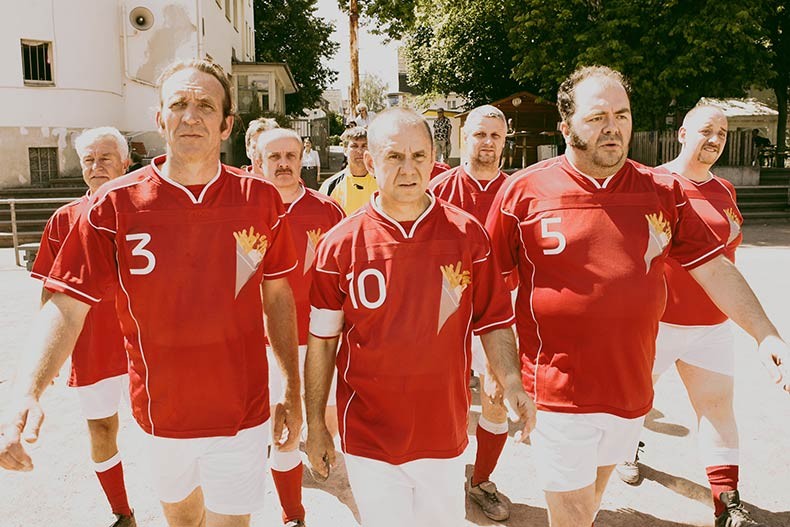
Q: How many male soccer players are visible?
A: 9